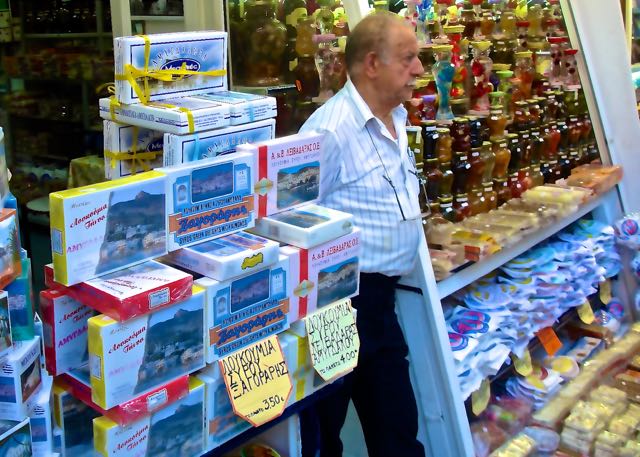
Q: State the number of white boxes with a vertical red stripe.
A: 2